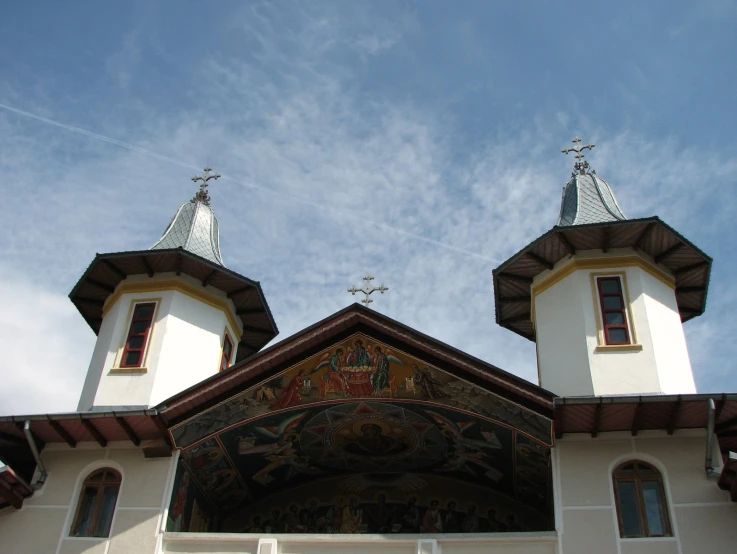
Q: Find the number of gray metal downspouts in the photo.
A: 2